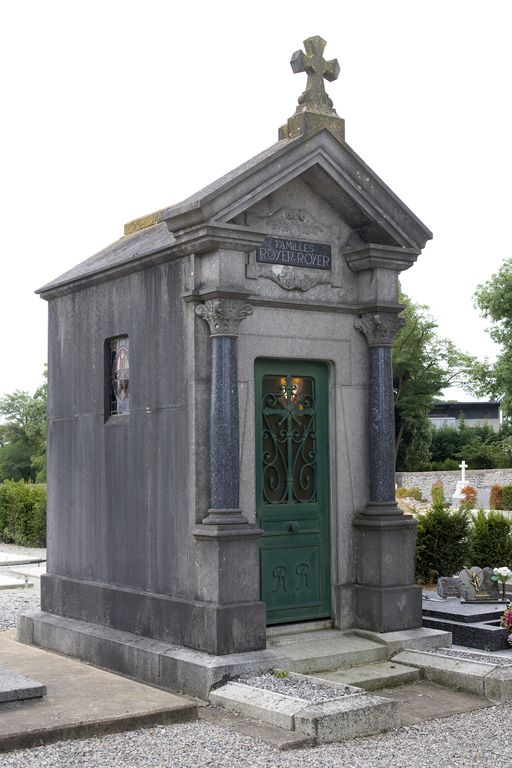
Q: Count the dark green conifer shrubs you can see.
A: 2